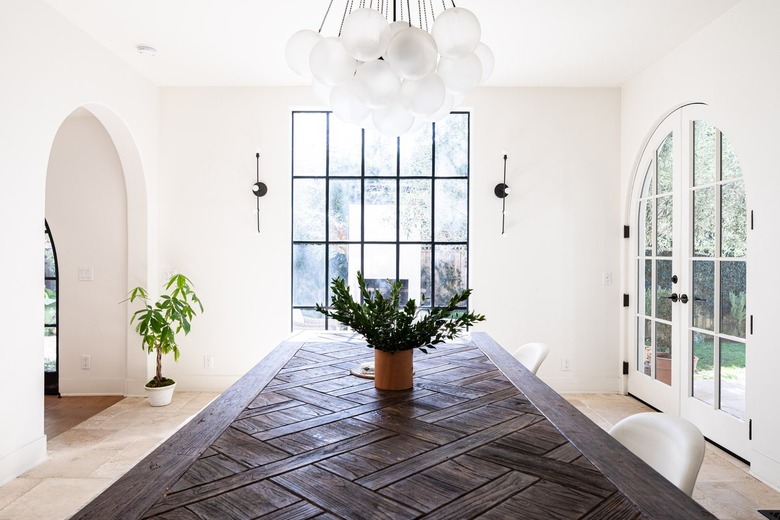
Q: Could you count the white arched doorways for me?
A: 2